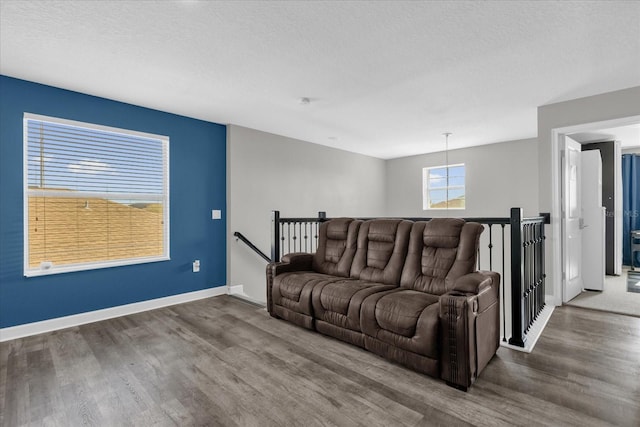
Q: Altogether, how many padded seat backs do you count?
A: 3